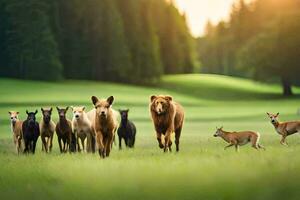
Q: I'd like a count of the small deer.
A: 2